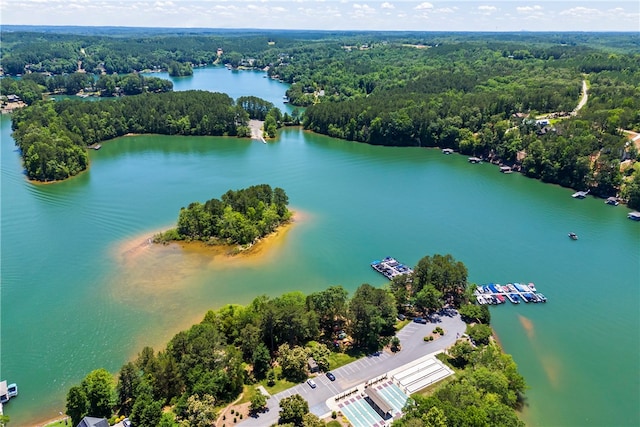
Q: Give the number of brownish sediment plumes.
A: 2